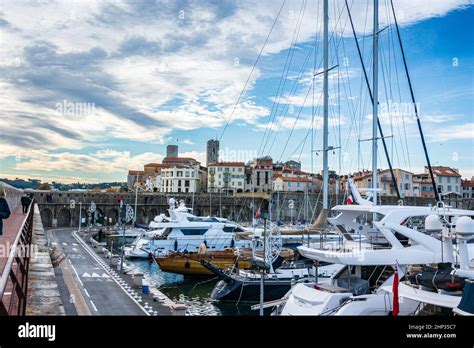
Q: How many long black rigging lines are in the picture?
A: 2